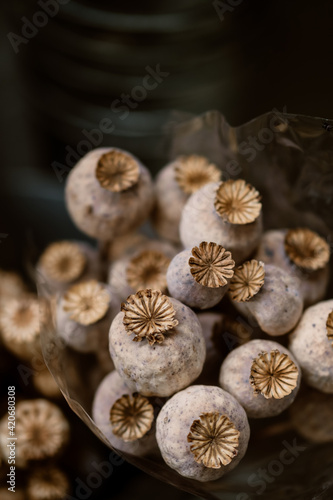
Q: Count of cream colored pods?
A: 14